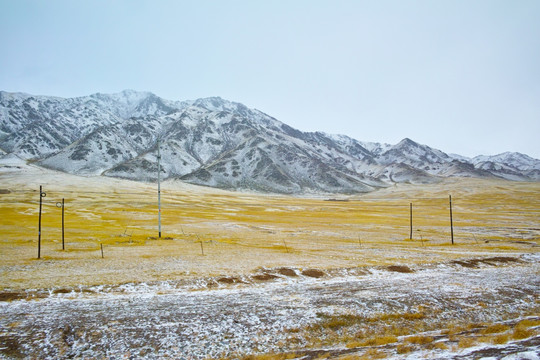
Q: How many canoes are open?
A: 0